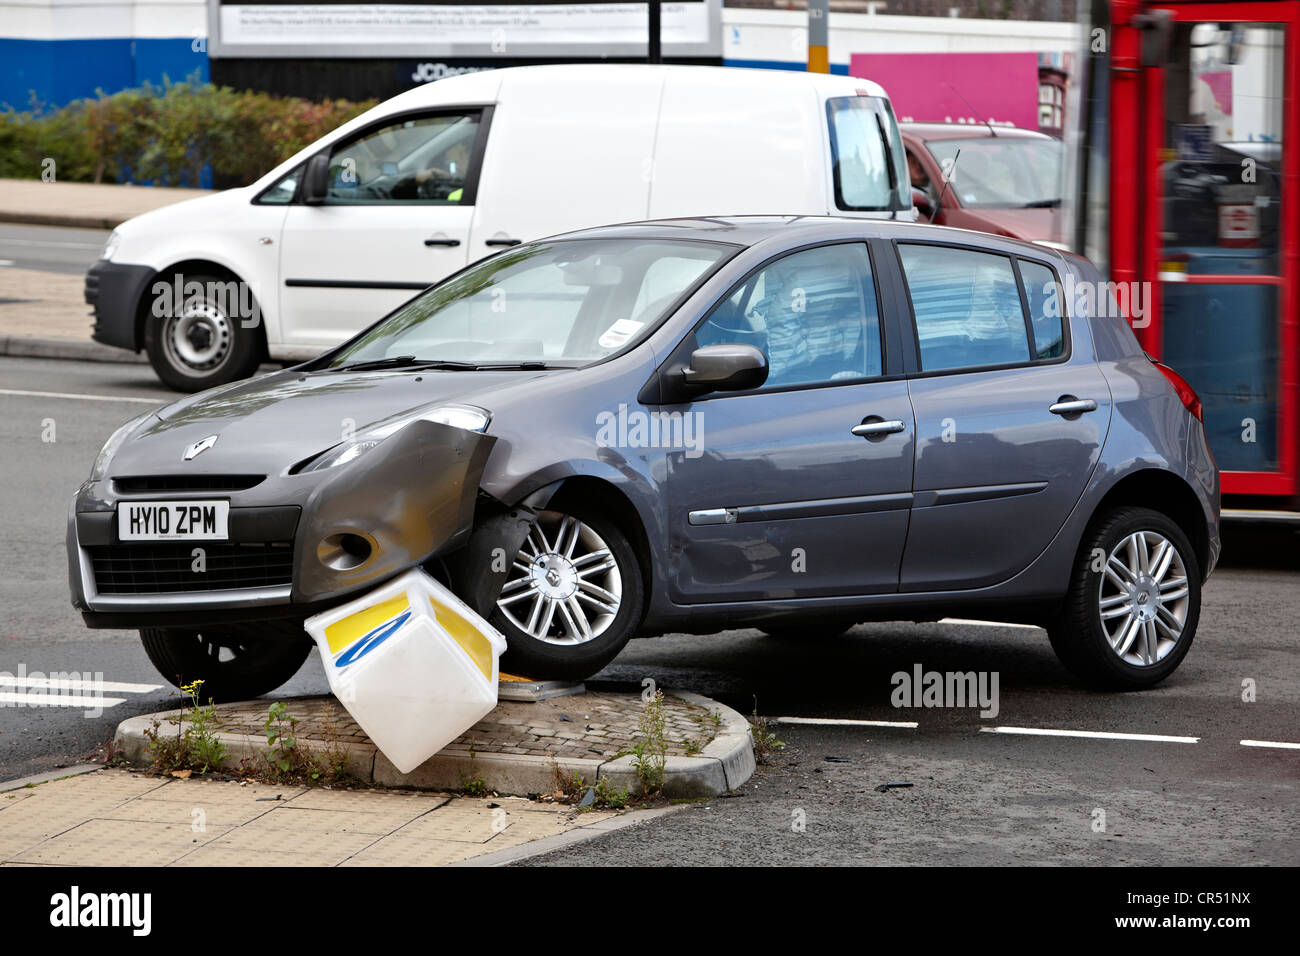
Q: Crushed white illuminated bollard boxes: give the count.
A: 1